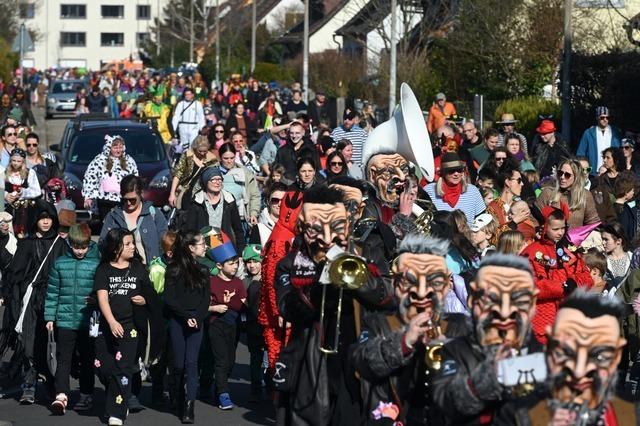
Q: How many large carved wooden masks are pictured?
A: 6